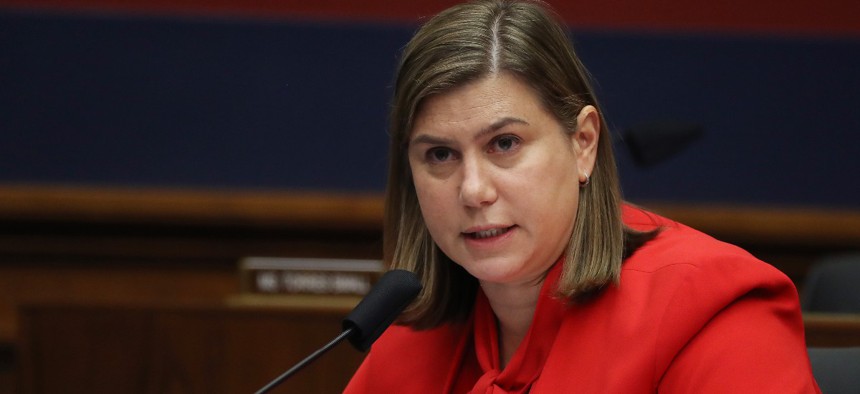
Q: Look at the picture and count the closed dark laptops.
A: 0